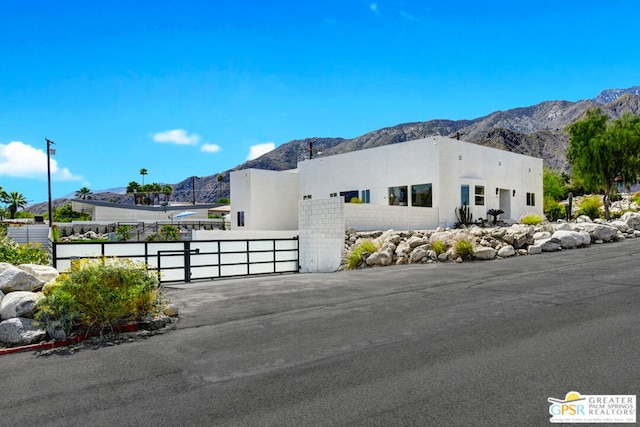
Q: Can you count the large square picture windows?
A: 2